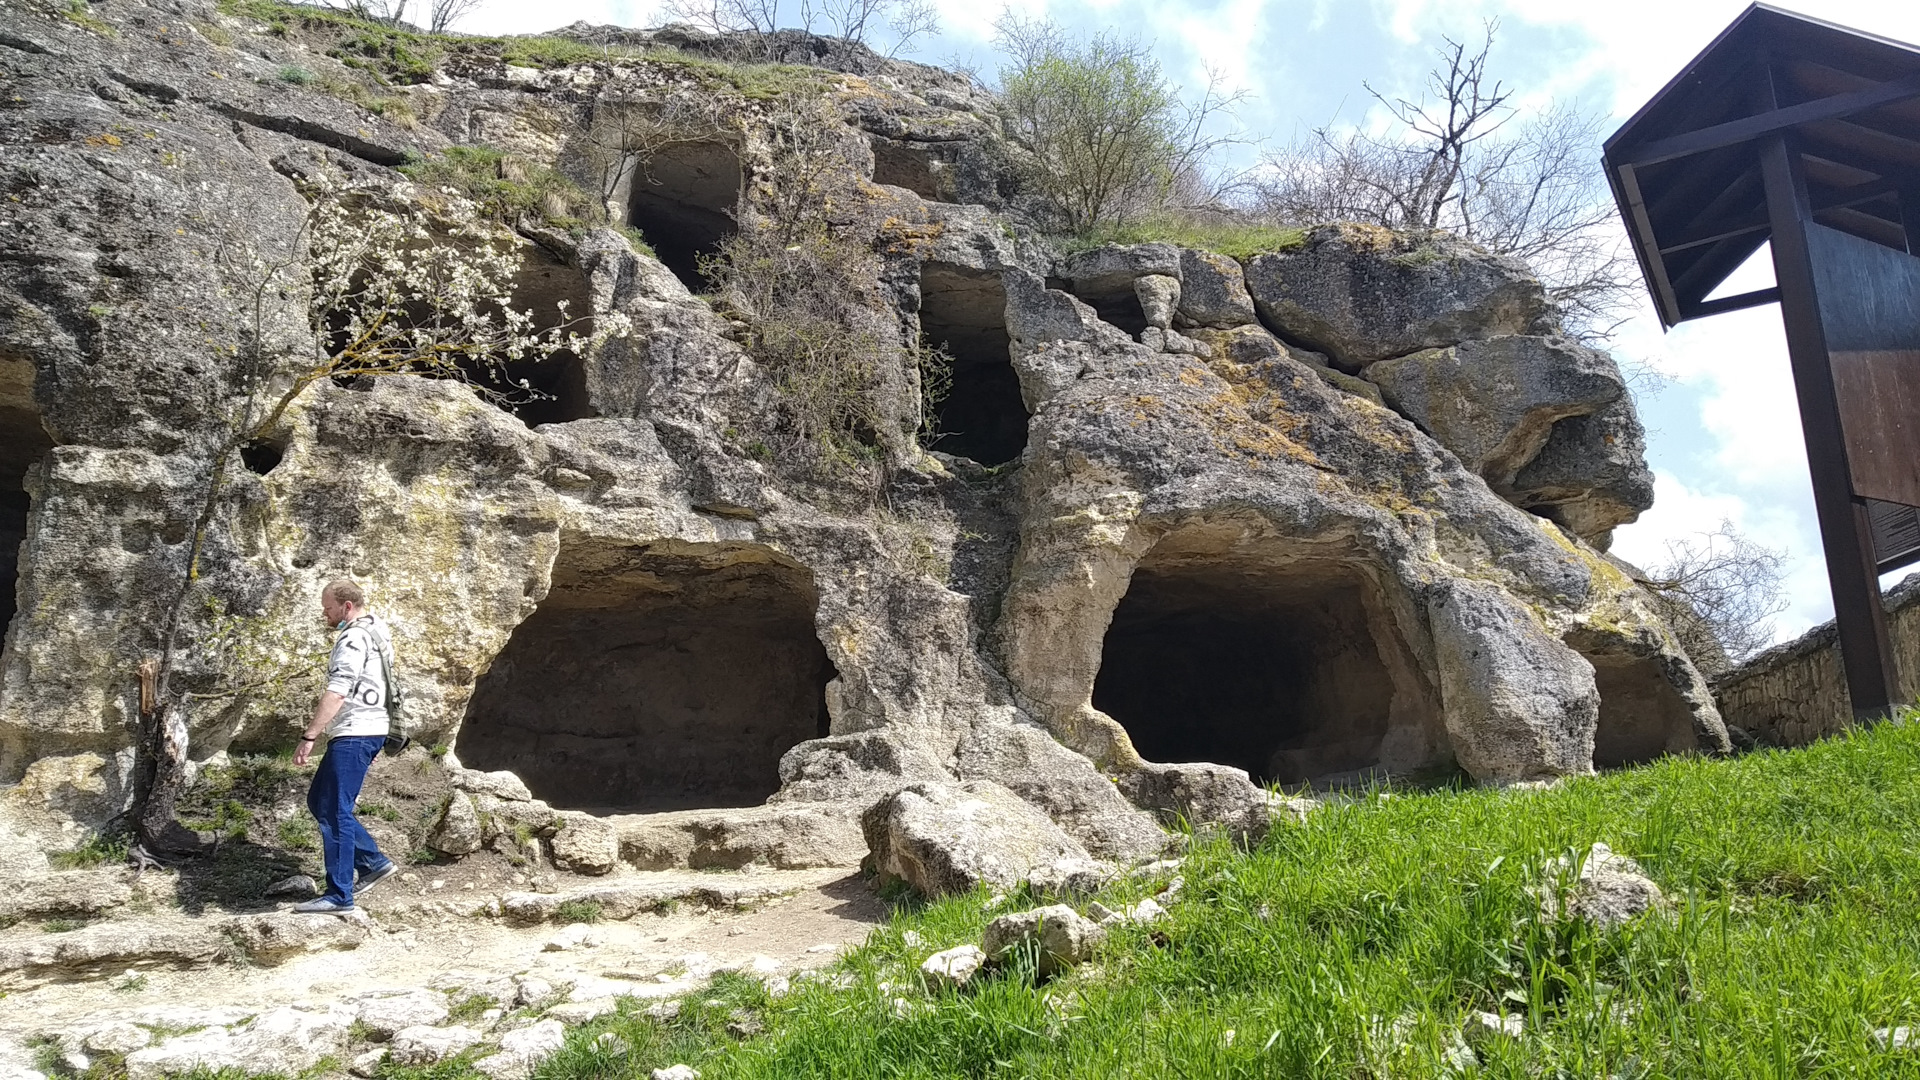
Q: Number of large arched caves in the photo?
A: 2